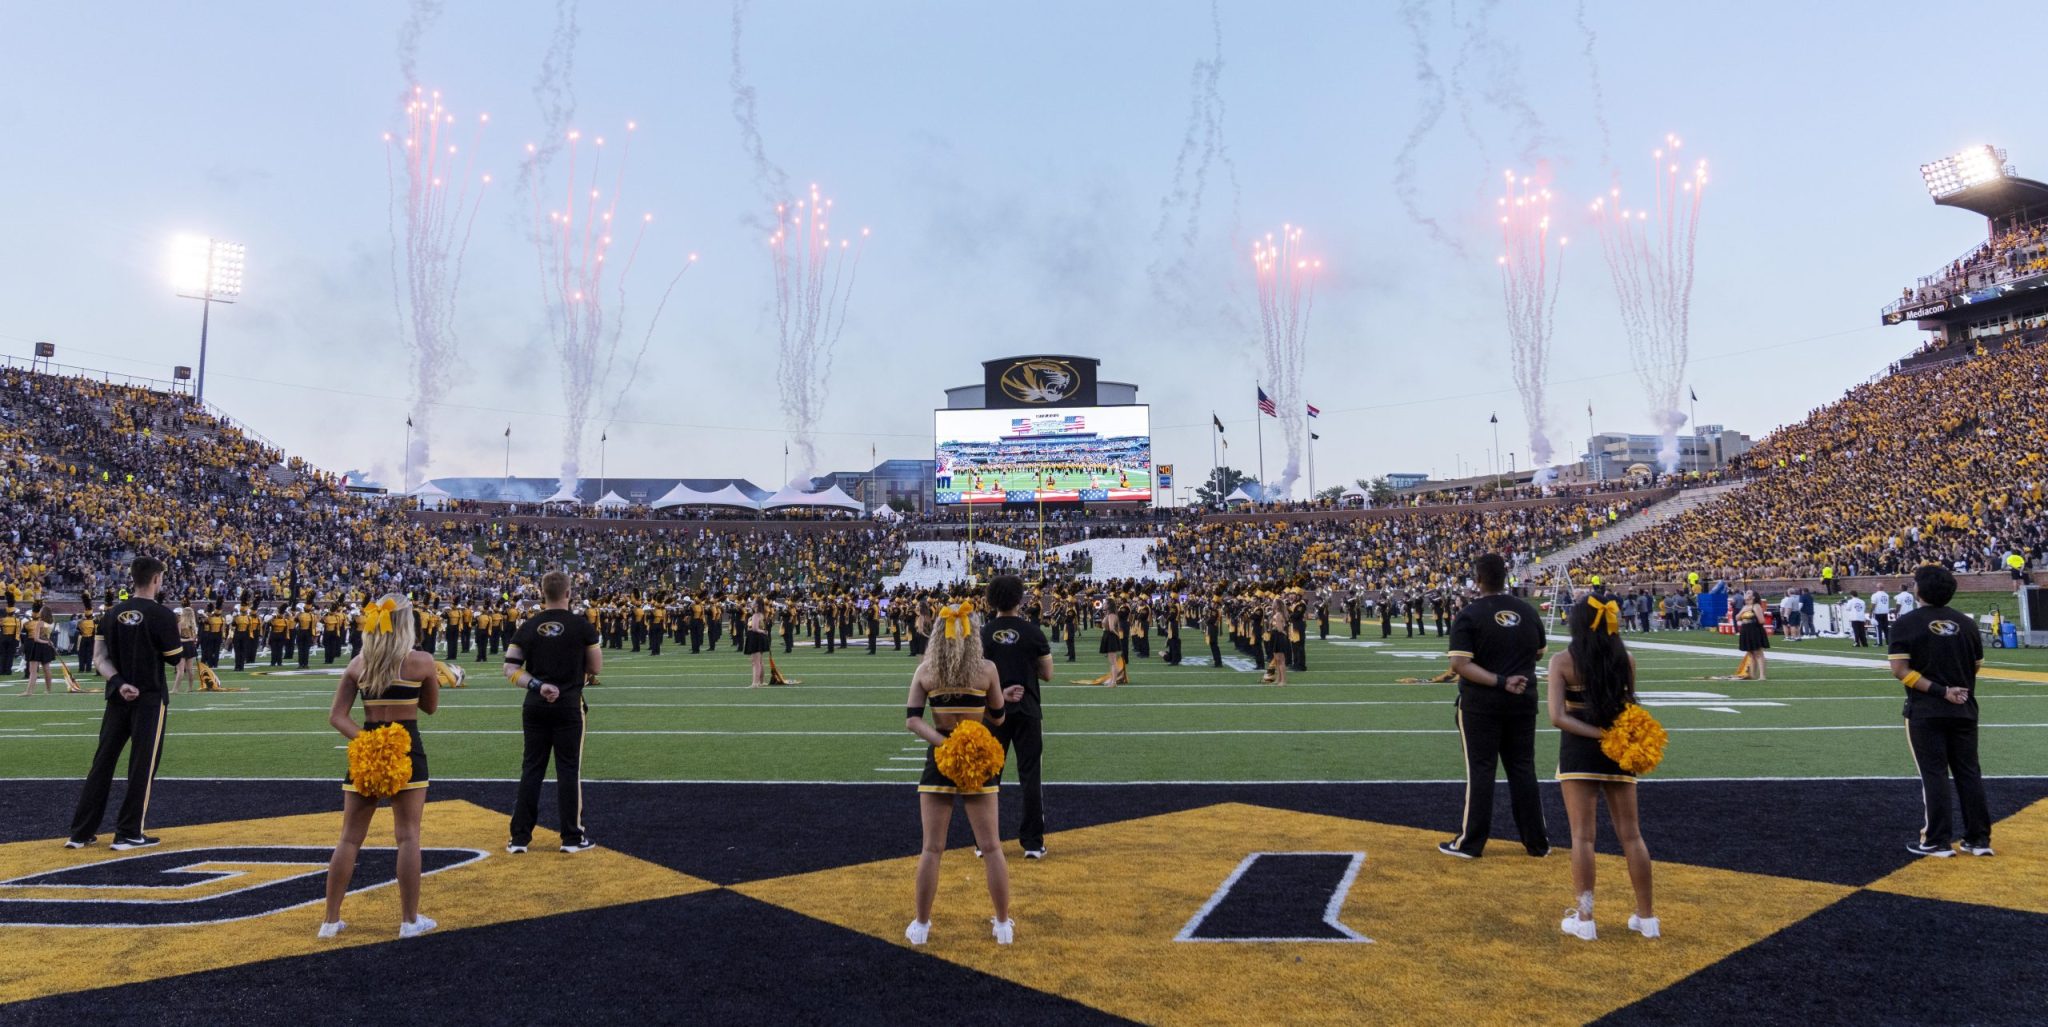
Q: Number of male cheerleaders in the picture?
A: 5